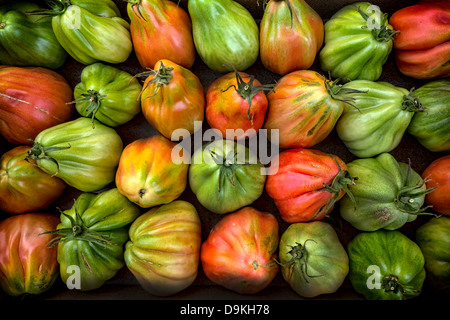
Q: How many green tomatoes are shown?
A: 14